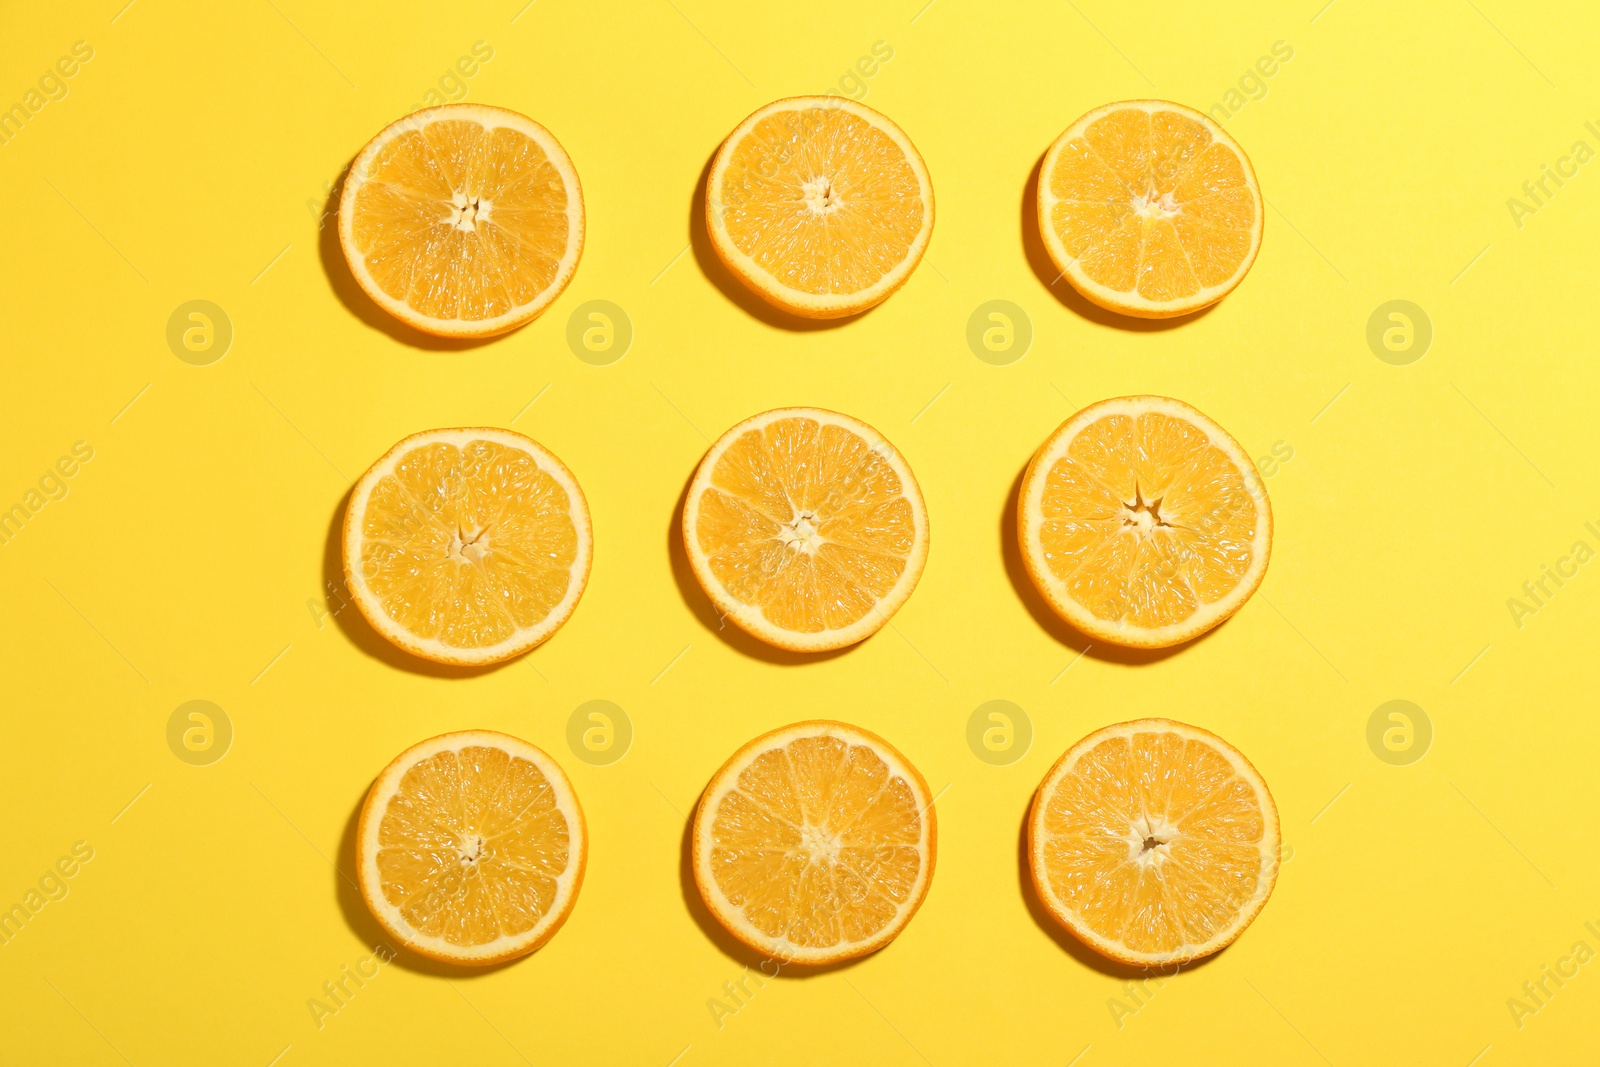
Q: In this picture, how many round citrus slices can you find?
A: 9